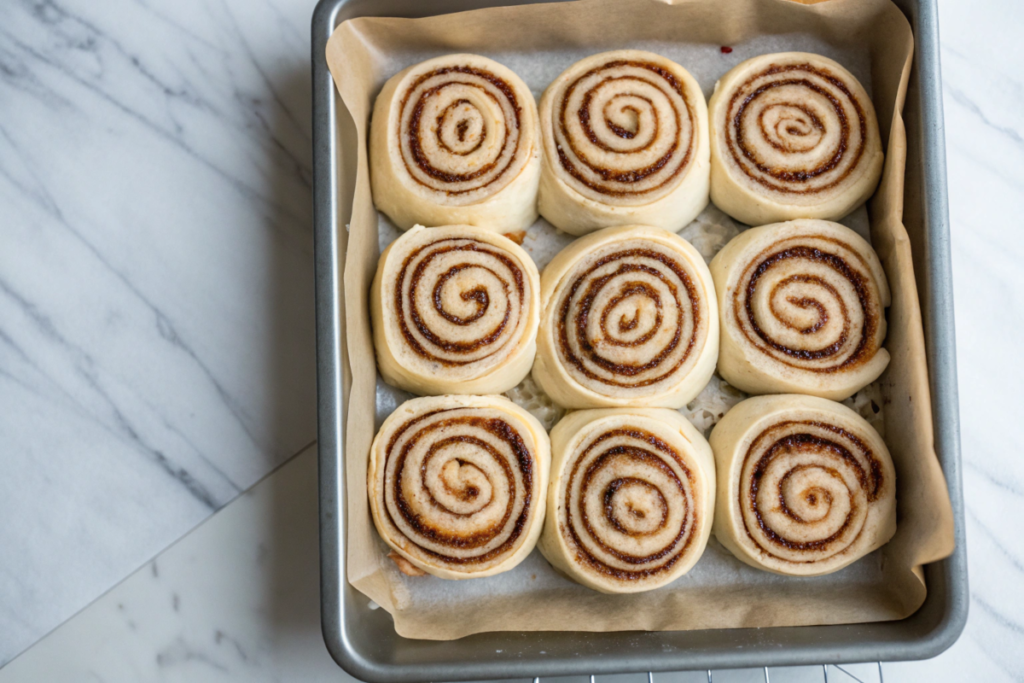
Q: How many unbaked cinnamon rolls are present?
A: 9